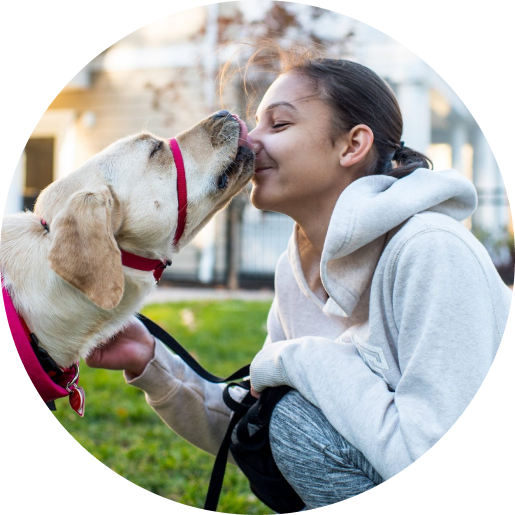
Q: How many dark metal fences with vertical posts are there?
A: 1